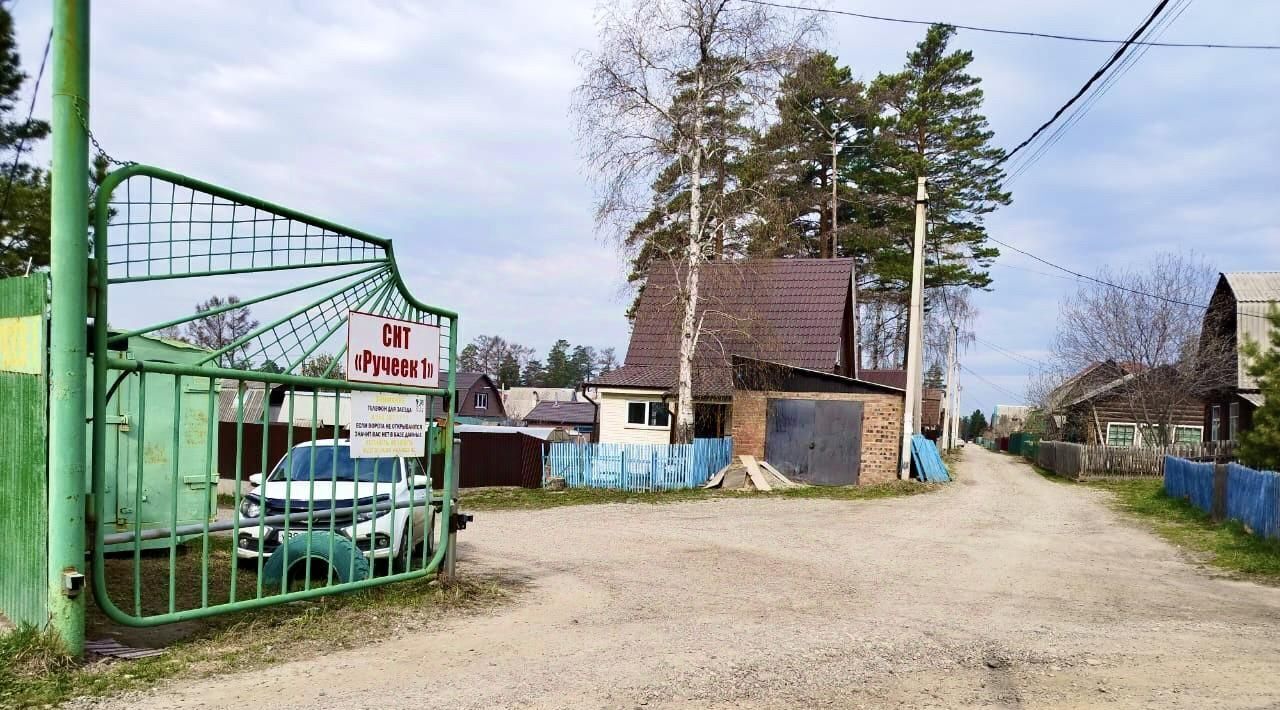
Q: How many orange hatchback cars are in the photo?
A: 0